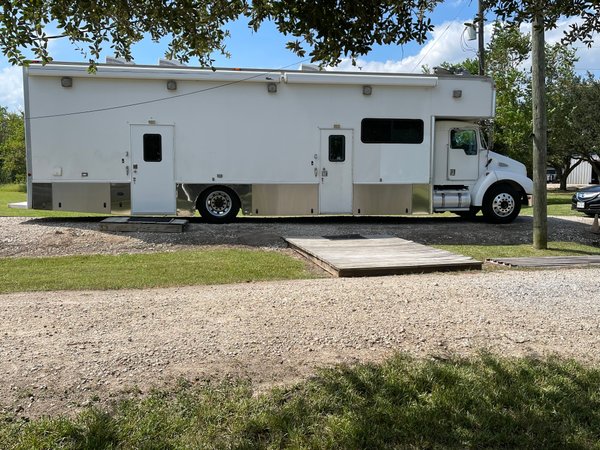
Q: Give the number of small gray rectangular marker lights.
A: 5